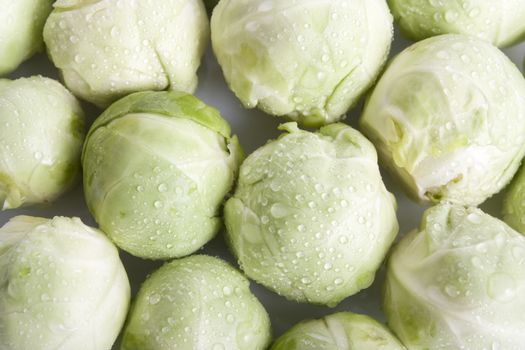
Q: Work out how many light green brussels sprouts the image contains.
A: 13